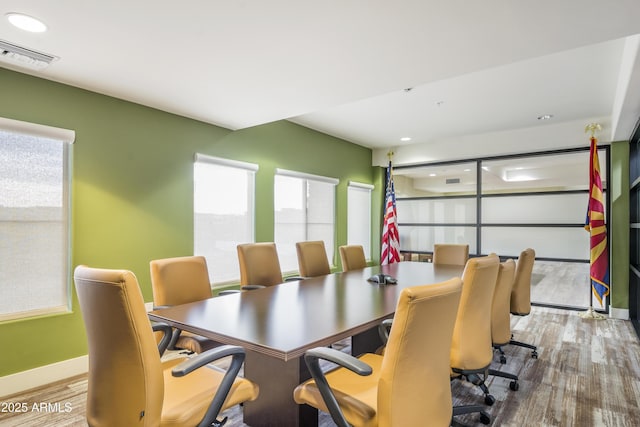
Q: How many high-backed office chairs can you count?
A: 10